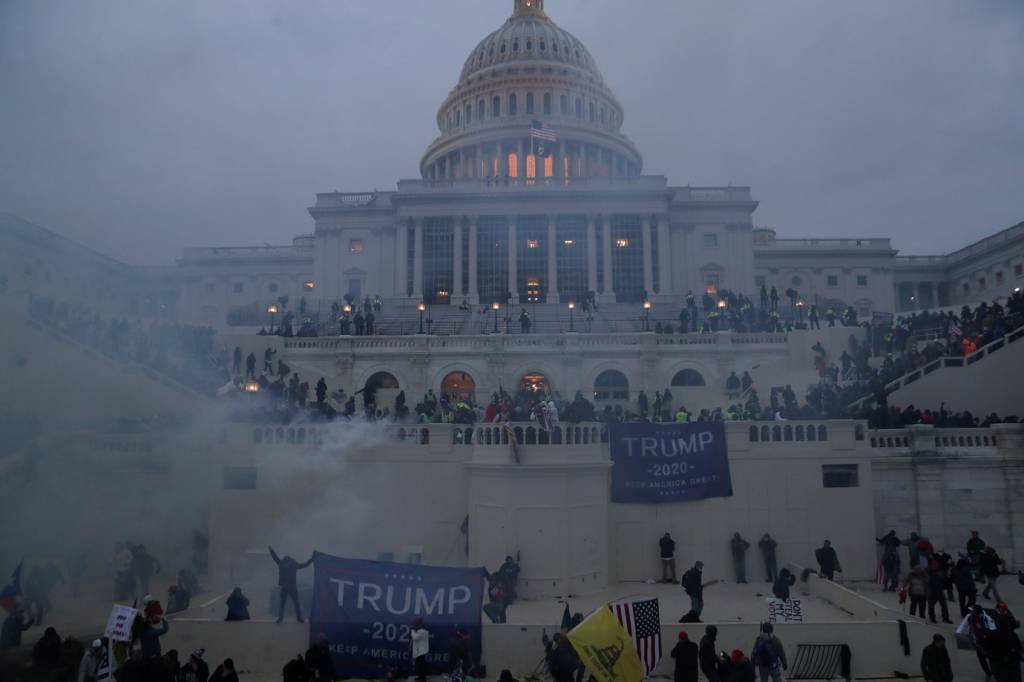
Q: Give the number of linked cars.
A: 0